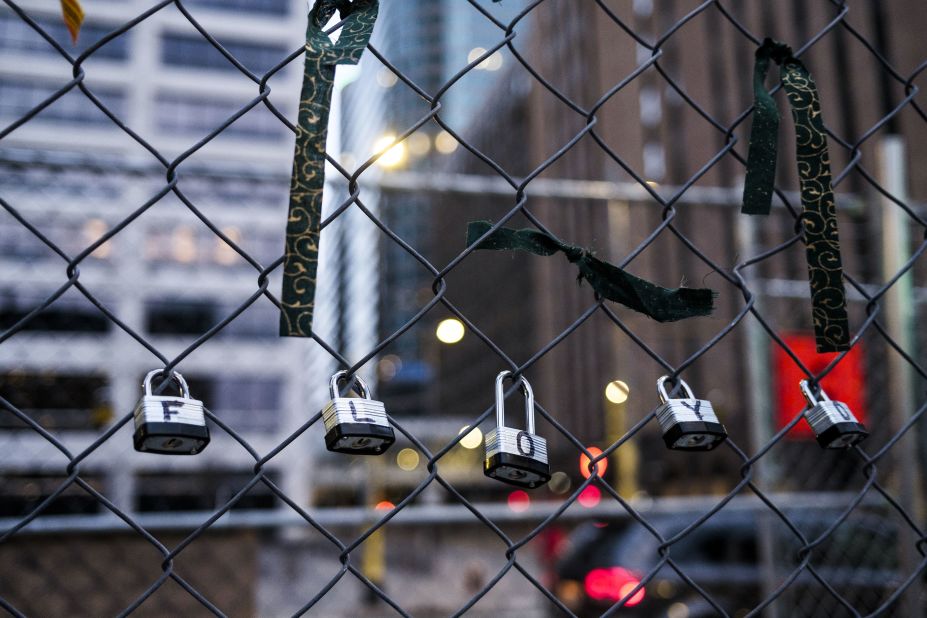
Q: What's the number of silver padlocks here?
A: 5